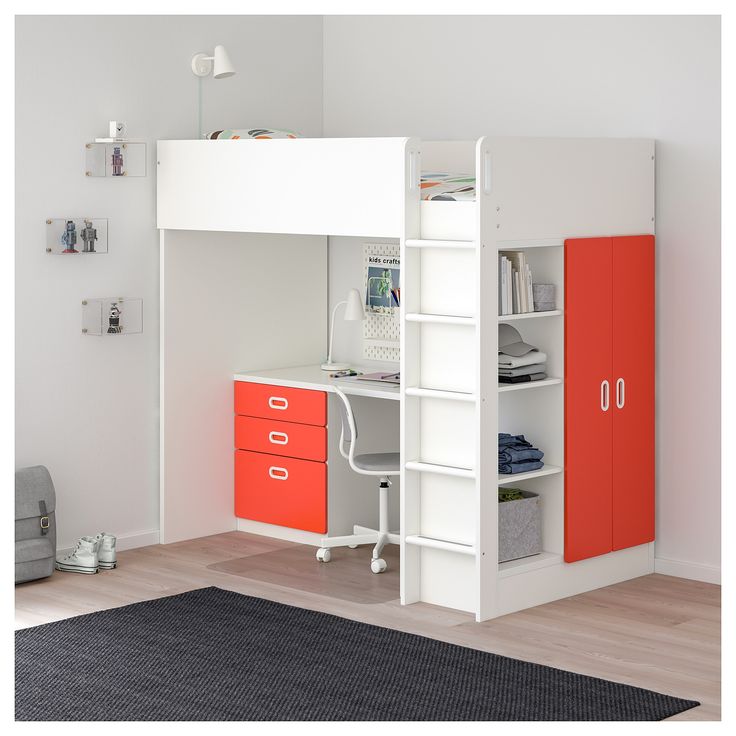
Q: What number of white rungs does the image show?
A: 5